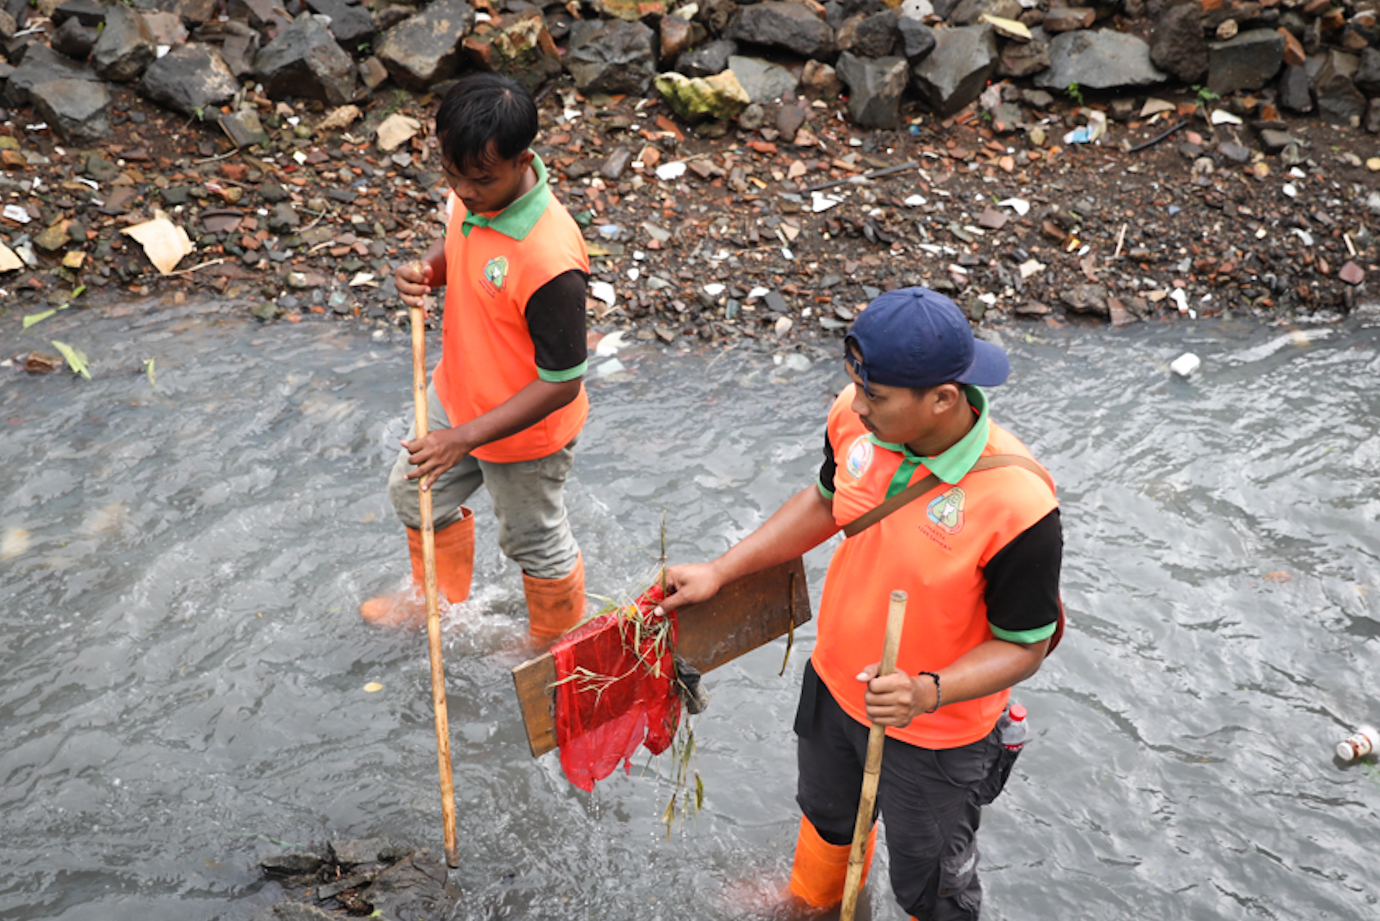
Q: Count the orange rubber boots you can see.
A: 4